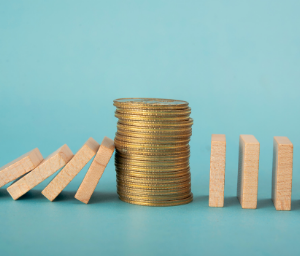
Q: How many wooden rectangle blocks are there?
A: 7